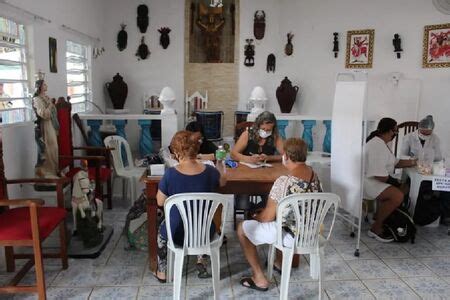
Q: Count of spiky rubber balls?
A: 0